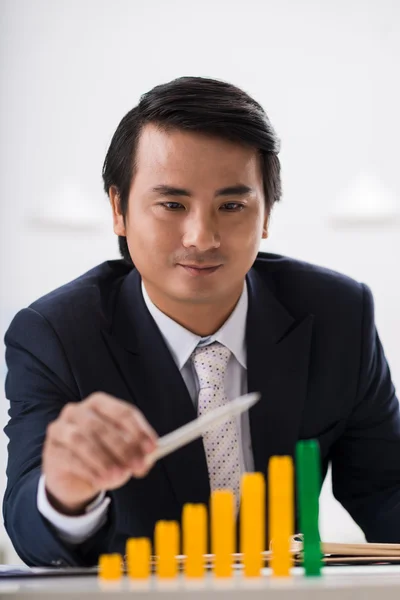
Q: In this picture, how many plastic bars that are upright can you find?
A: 8